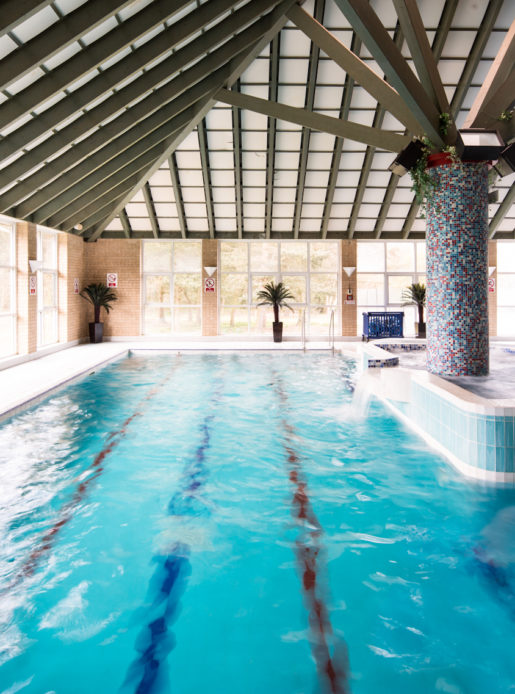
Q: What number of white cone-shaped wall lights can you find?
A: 4